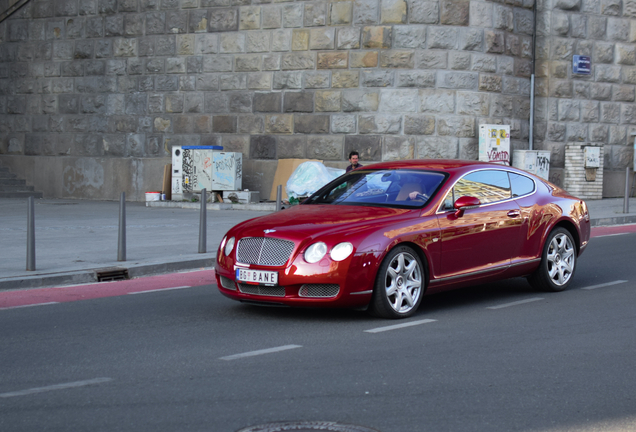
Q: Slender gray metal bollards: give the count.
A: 5